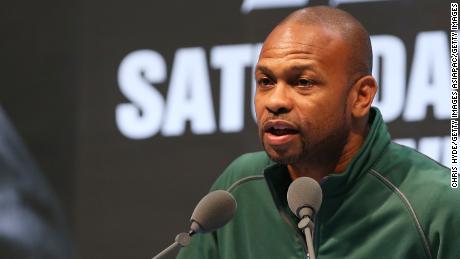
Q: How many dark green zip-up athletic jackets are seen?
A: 1